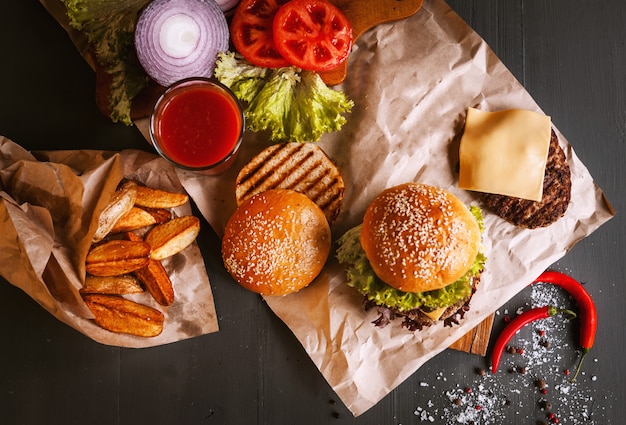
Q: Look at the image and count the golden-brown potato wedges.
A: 8